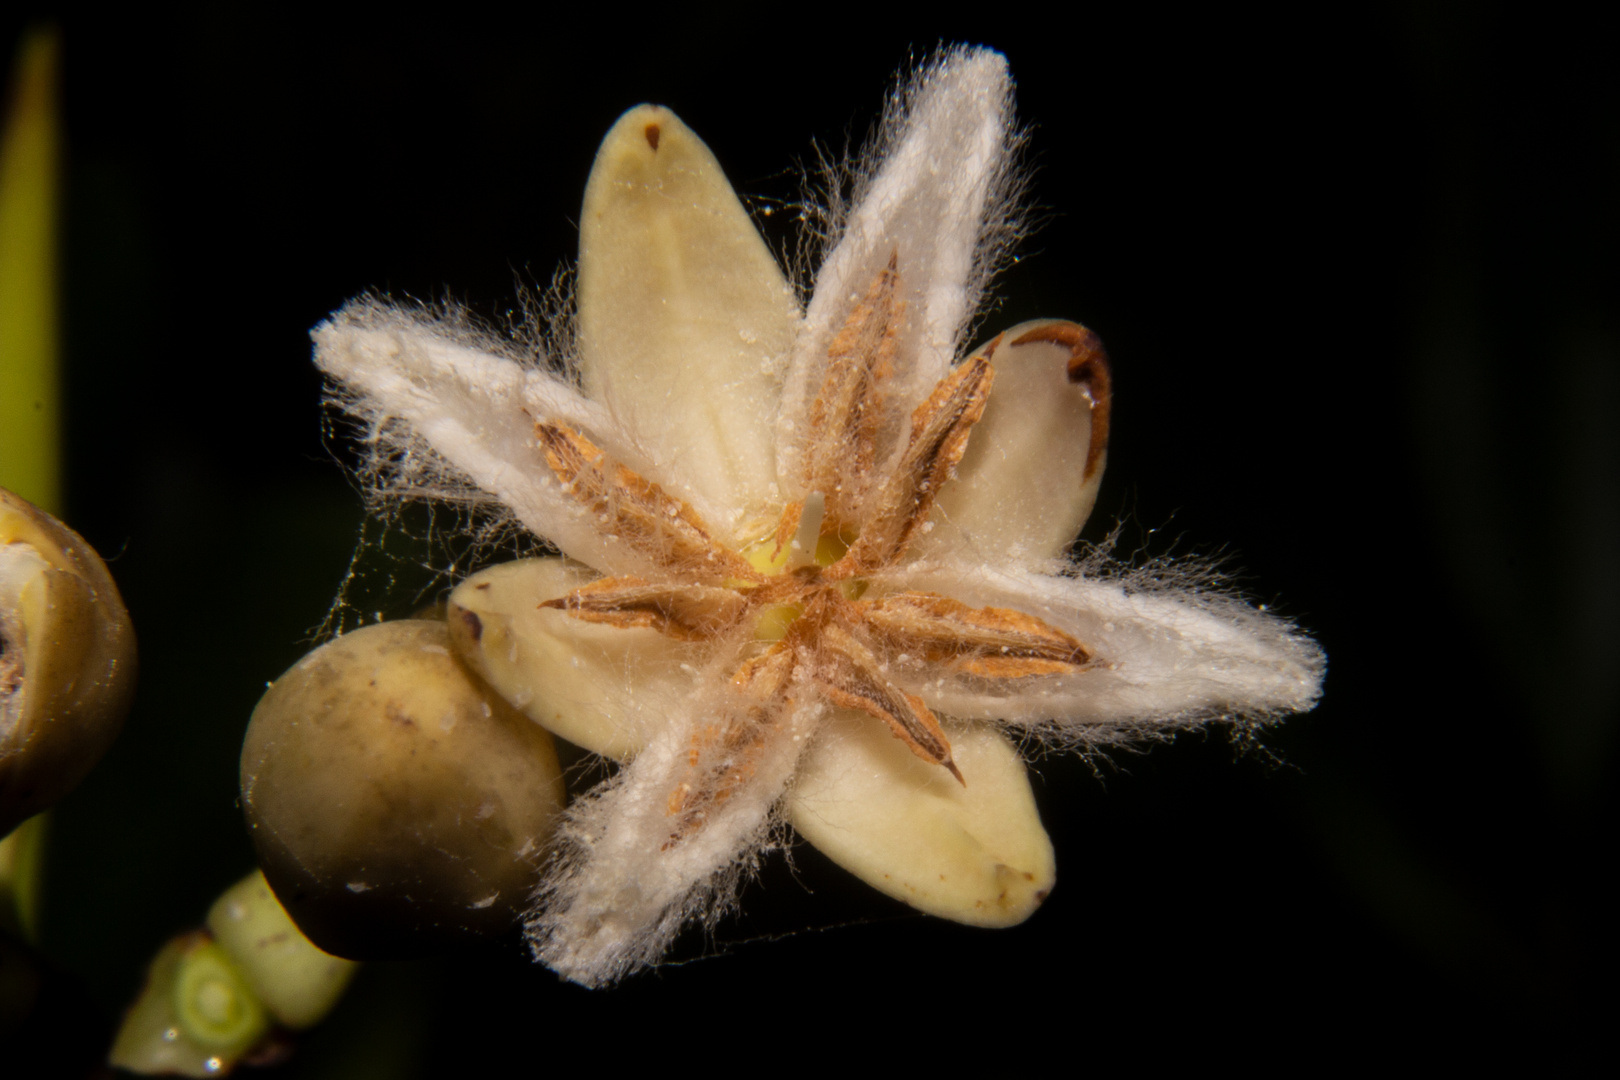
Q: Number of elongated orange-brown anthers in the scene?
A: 7